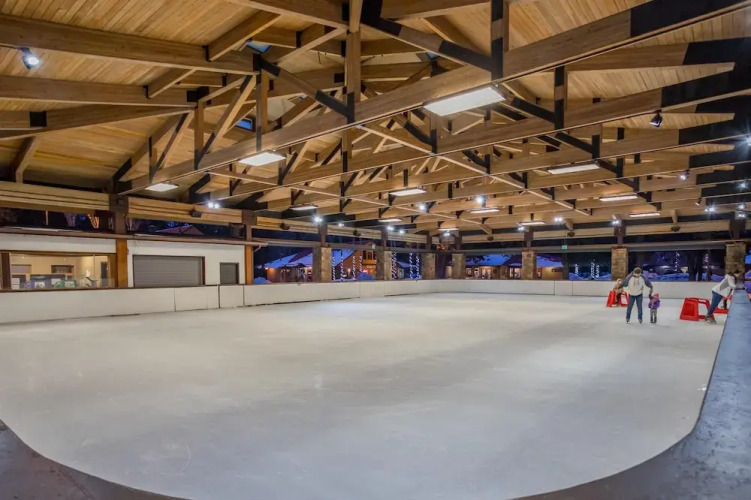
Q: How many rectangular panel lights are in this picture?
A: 12